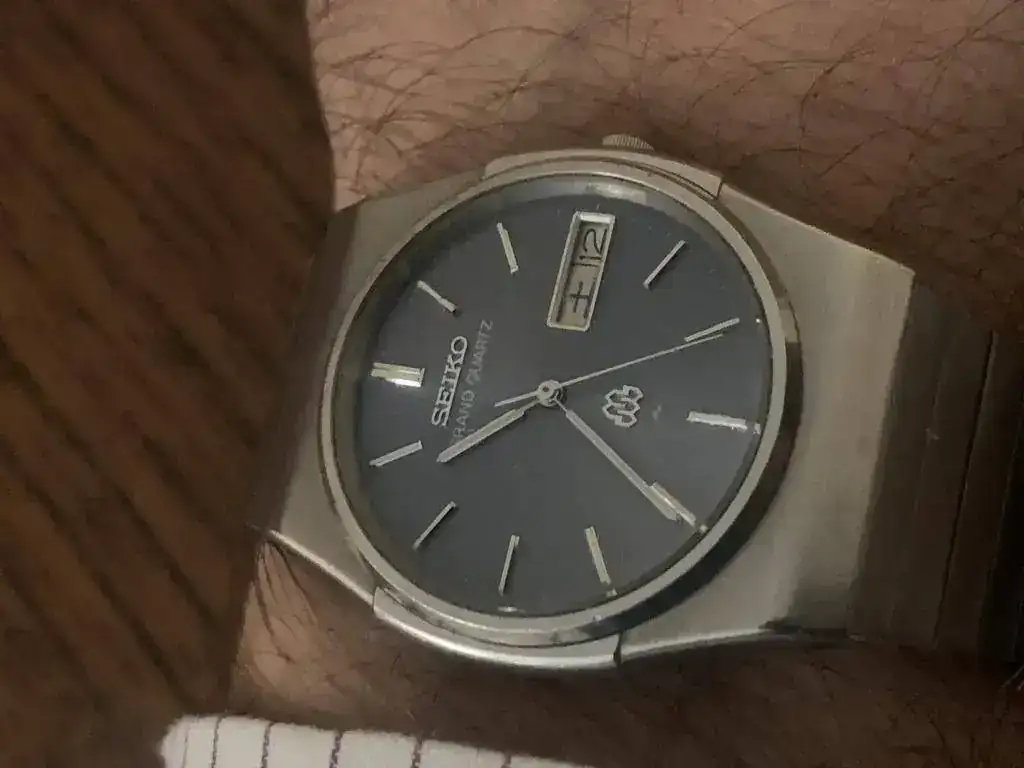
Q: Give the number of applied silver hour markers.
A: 11